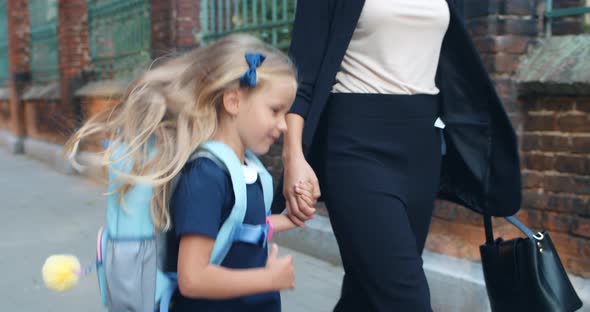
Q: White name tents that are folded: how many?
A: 0